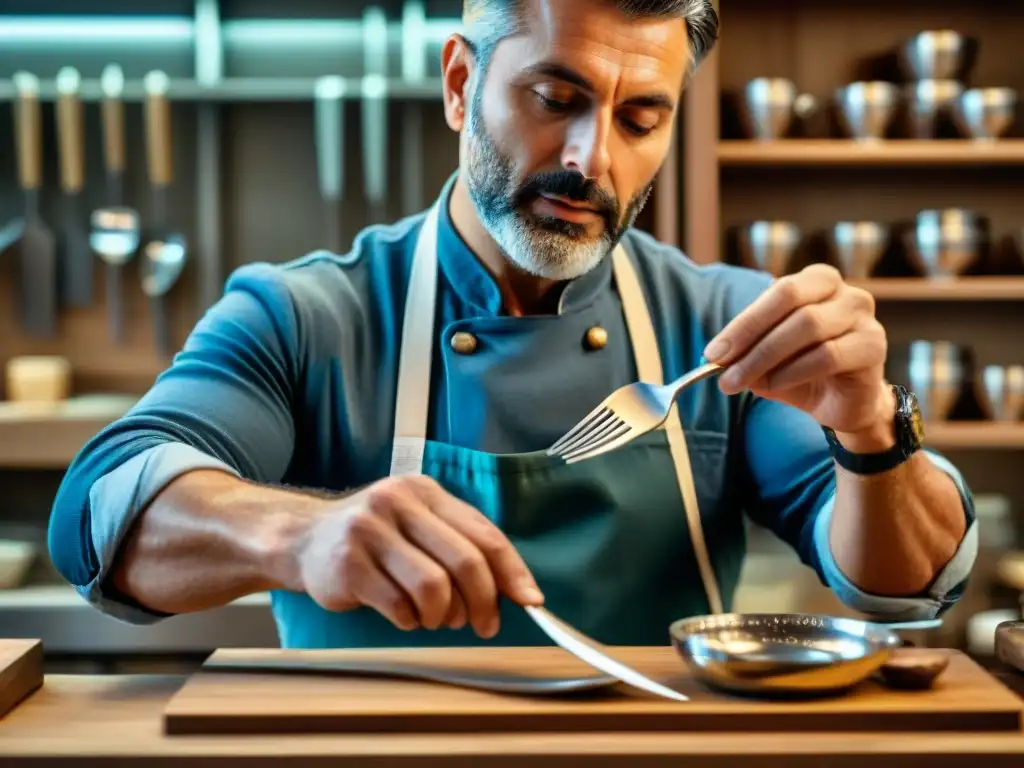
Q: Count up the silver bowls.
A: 11